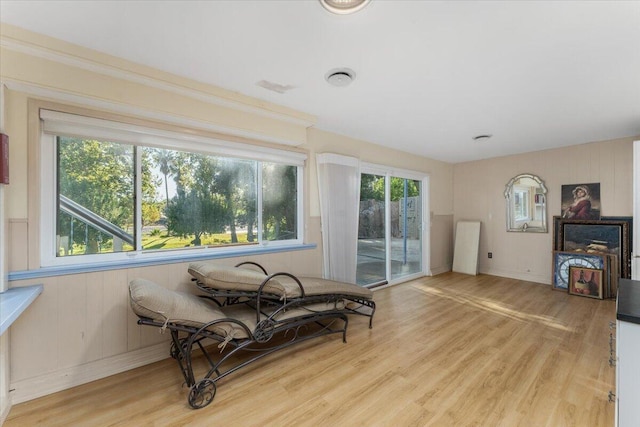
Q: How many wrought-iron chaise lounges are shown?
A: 2